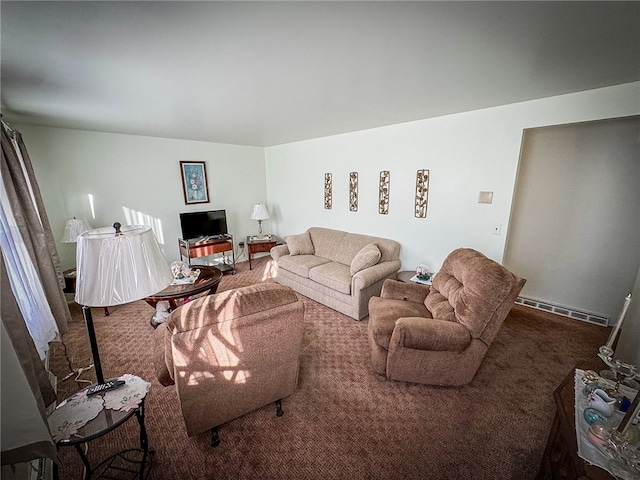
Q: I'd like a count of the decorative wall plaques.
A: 4